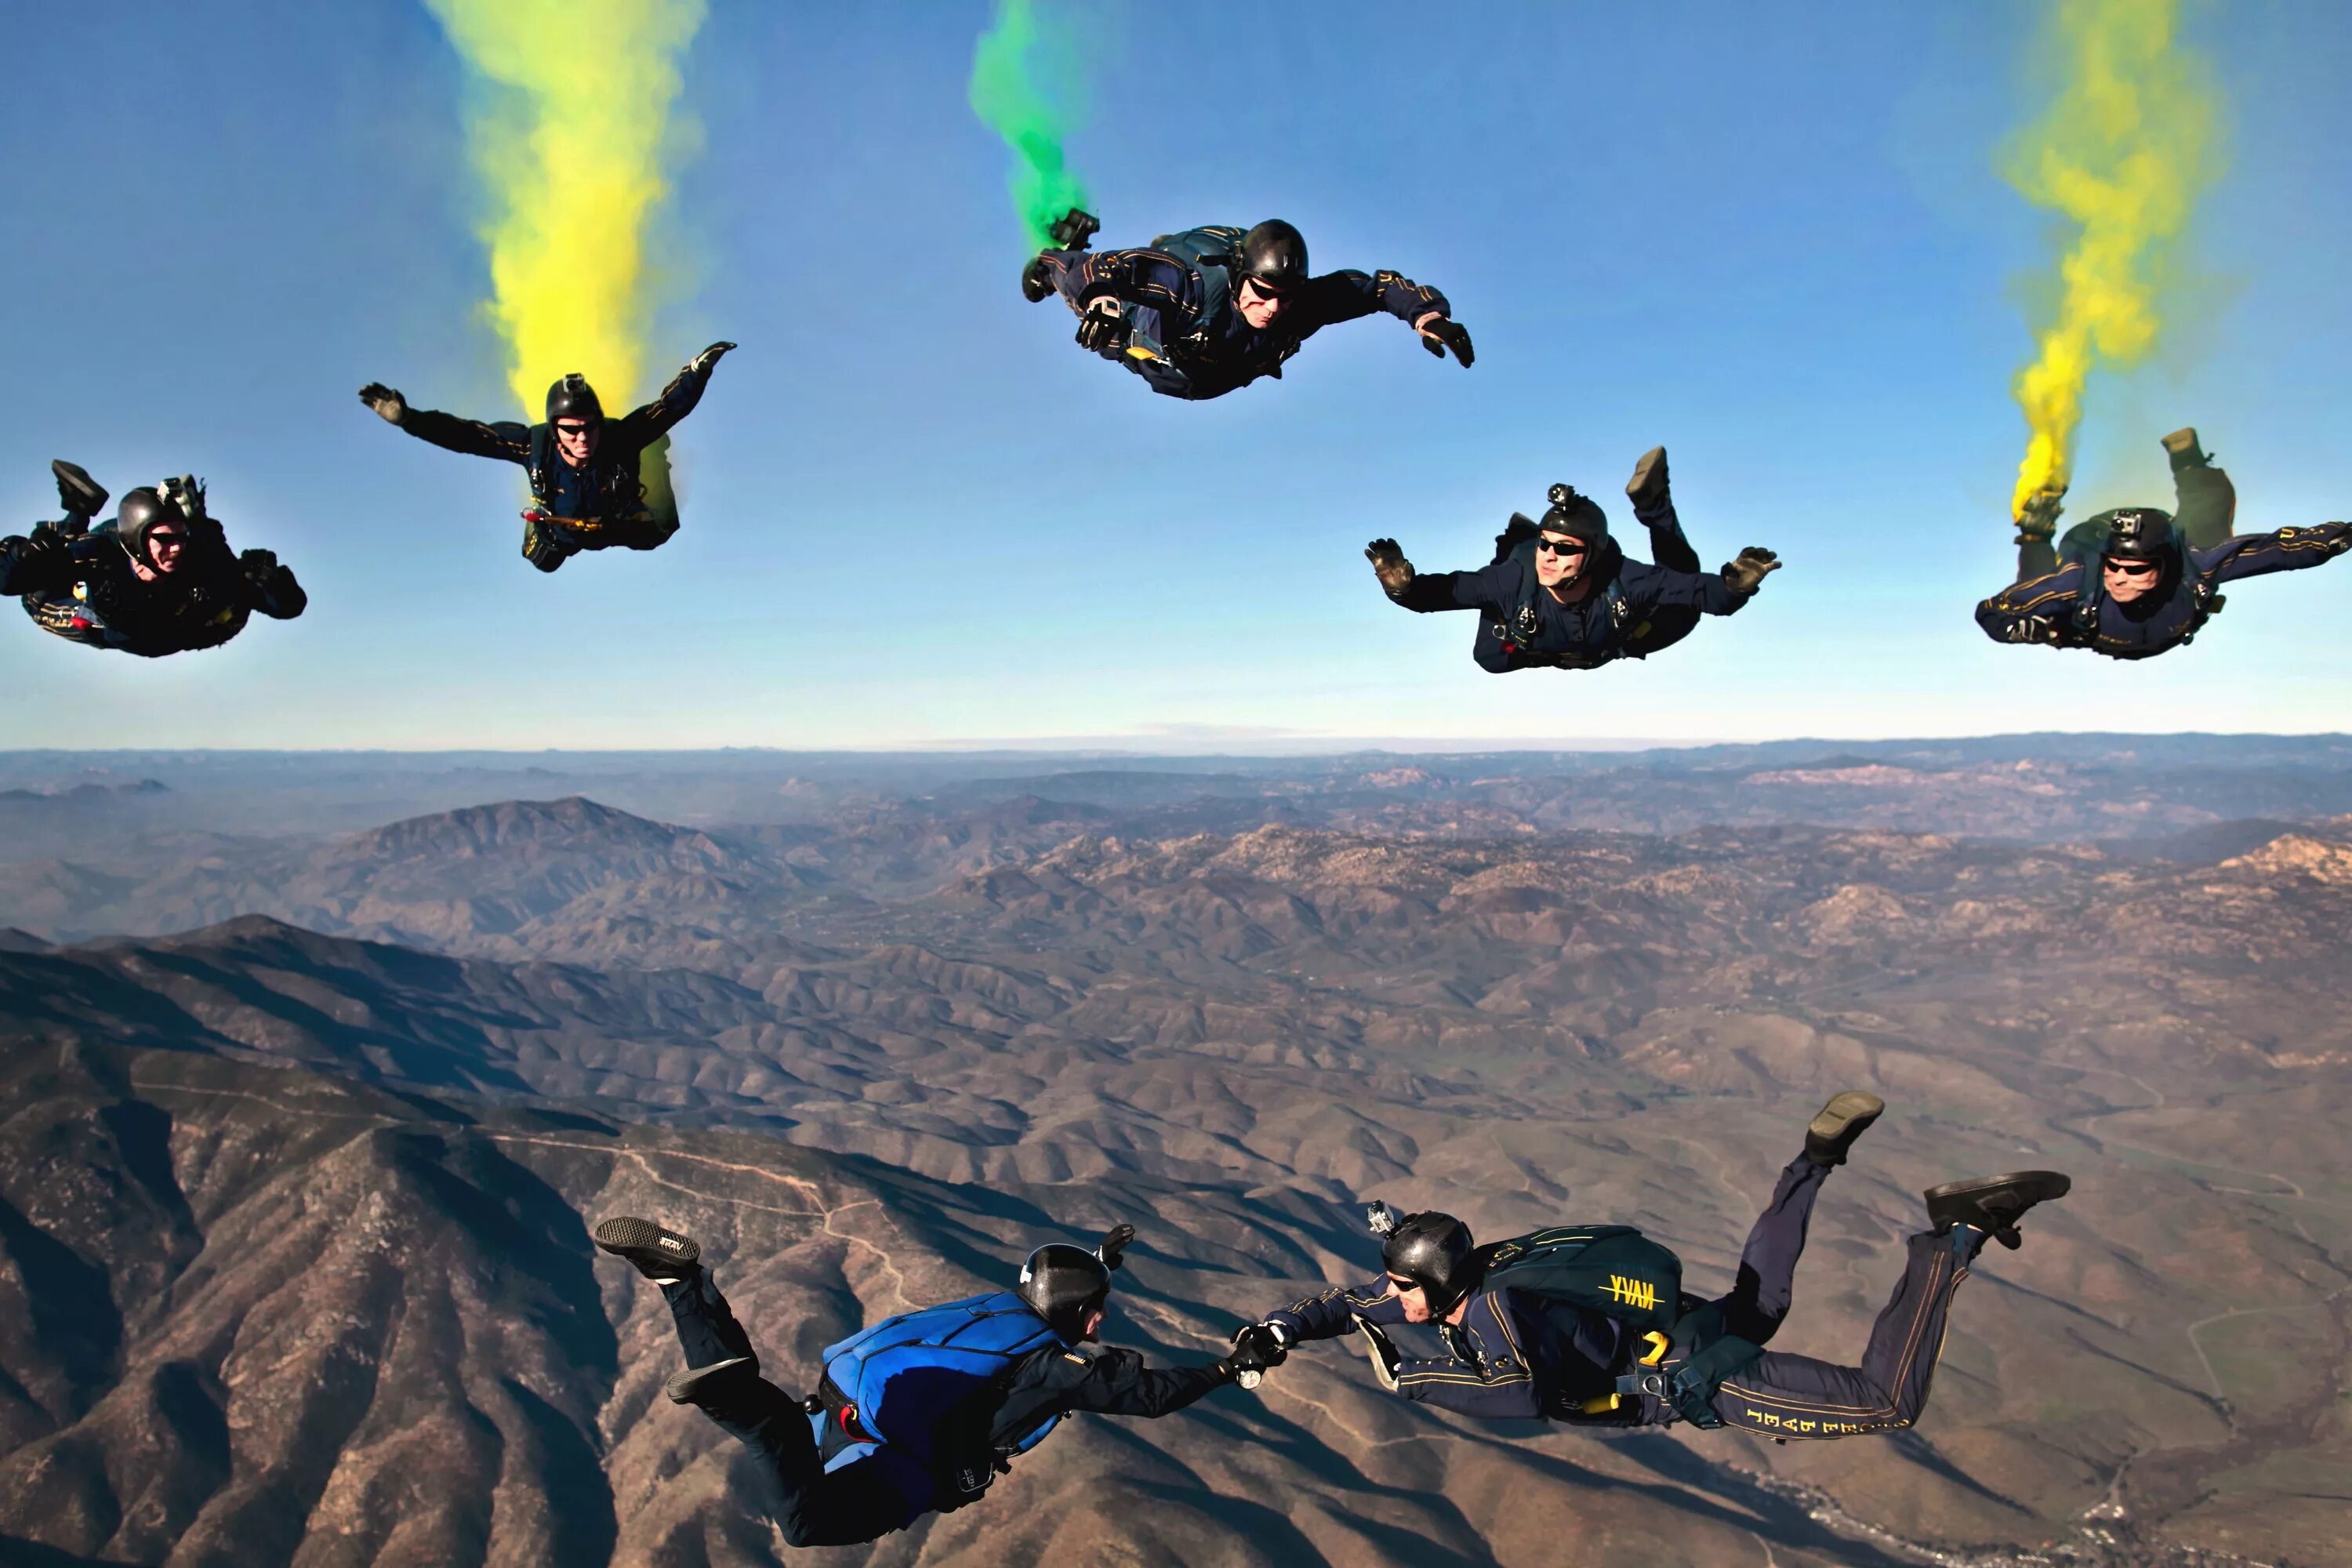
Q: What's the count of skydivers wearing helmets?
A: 7